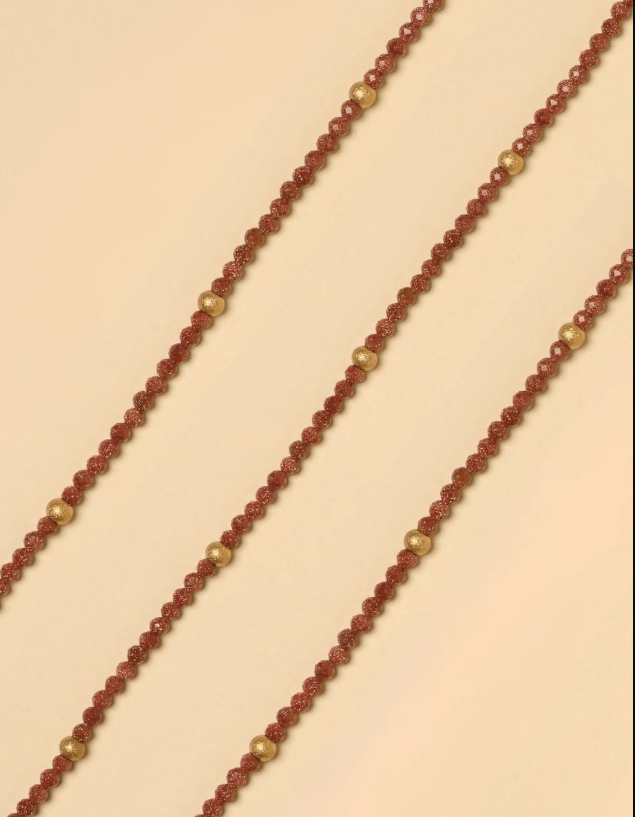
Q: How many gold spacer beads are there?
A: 10